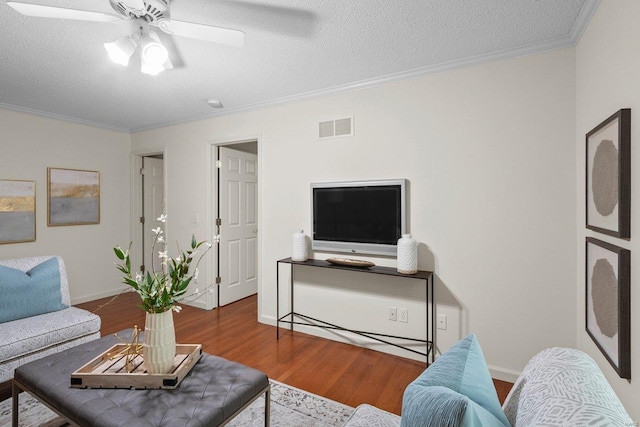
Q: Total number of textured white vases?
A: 3